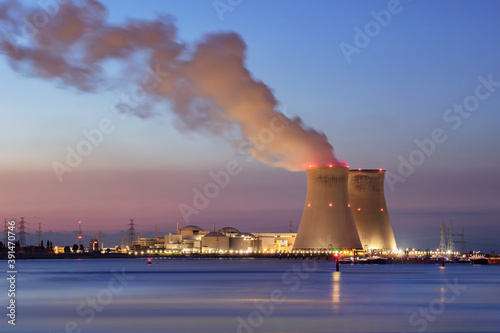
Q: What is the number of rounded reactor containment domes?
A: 4